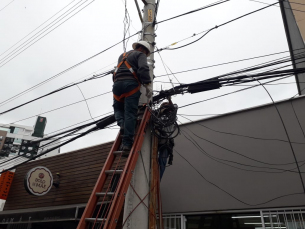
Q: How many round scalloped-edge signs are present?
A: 1